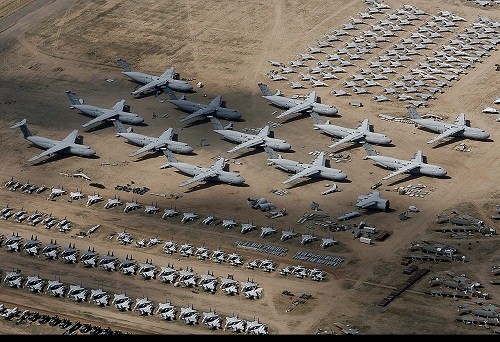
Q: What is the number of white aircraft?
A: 12